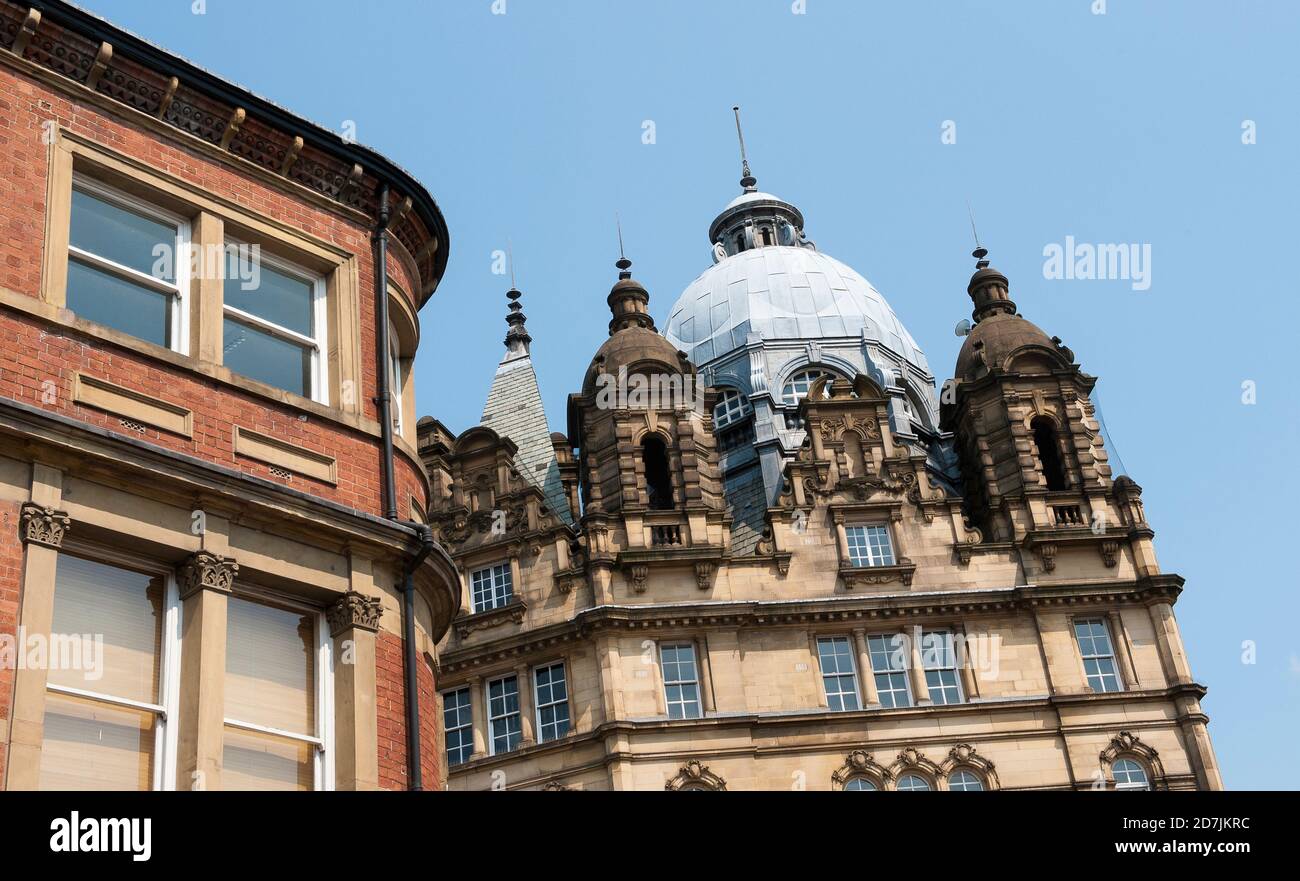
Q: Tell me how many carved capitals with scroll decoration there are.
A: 3